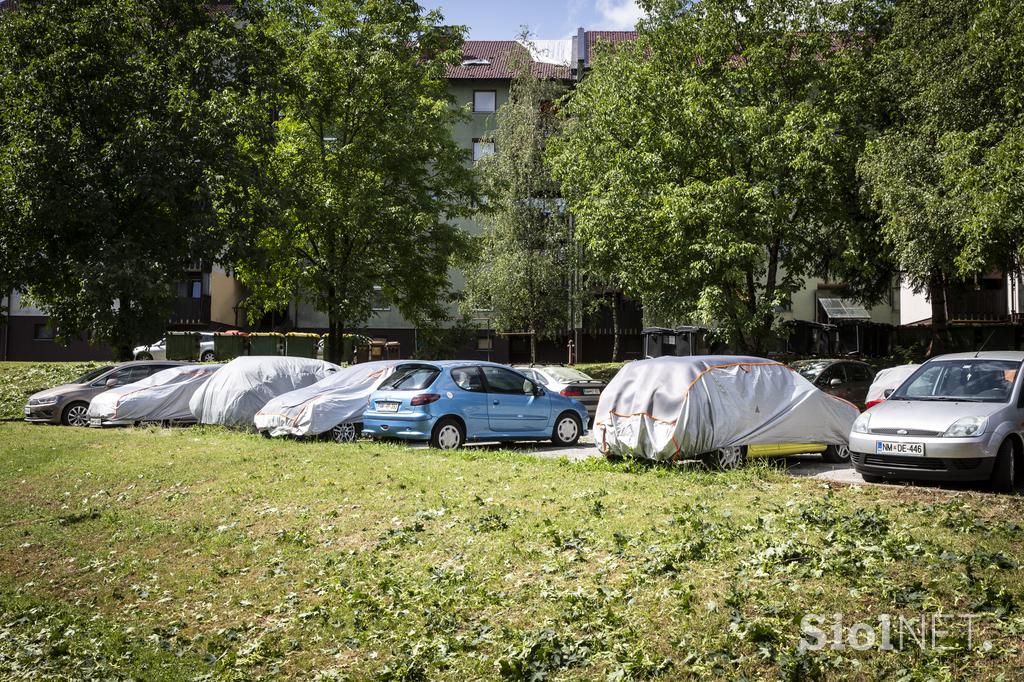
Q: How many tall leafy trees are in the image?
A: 5